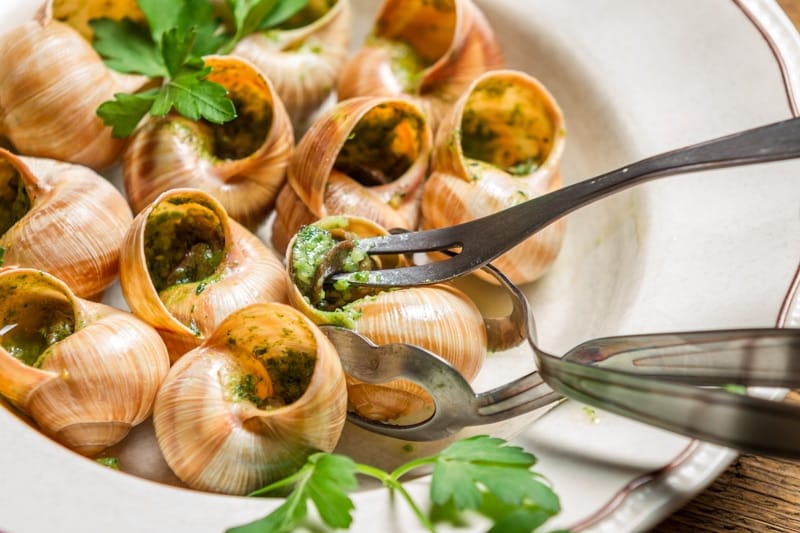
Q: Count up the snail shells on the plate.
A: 11